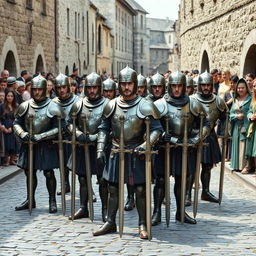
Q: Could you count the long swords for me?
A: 10